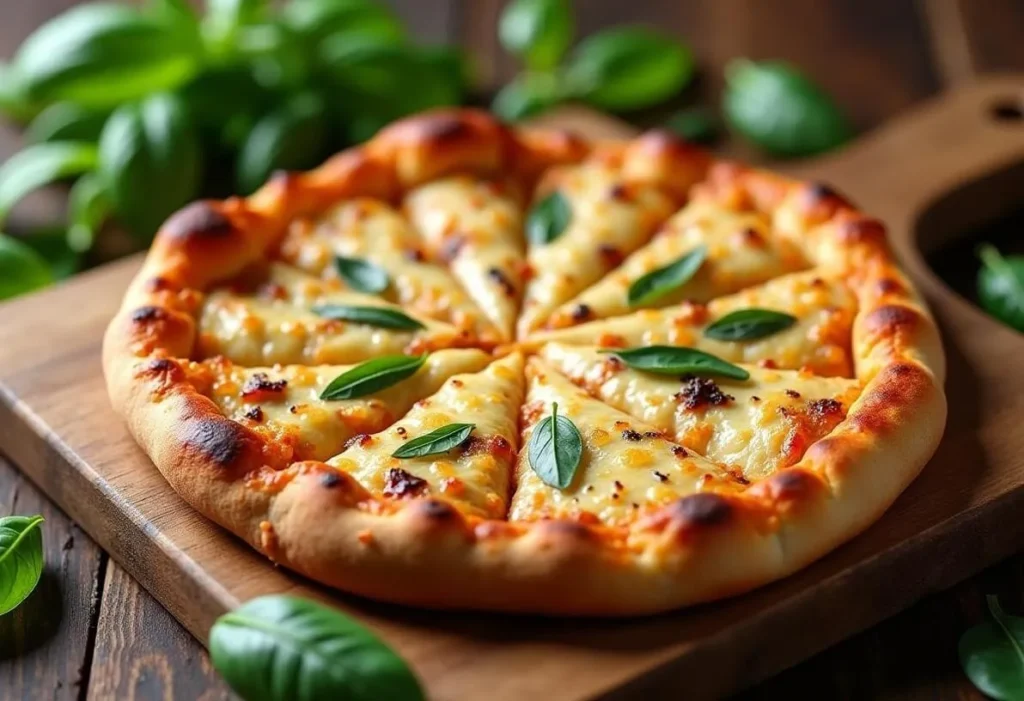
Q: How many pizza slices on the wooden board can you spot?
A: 10